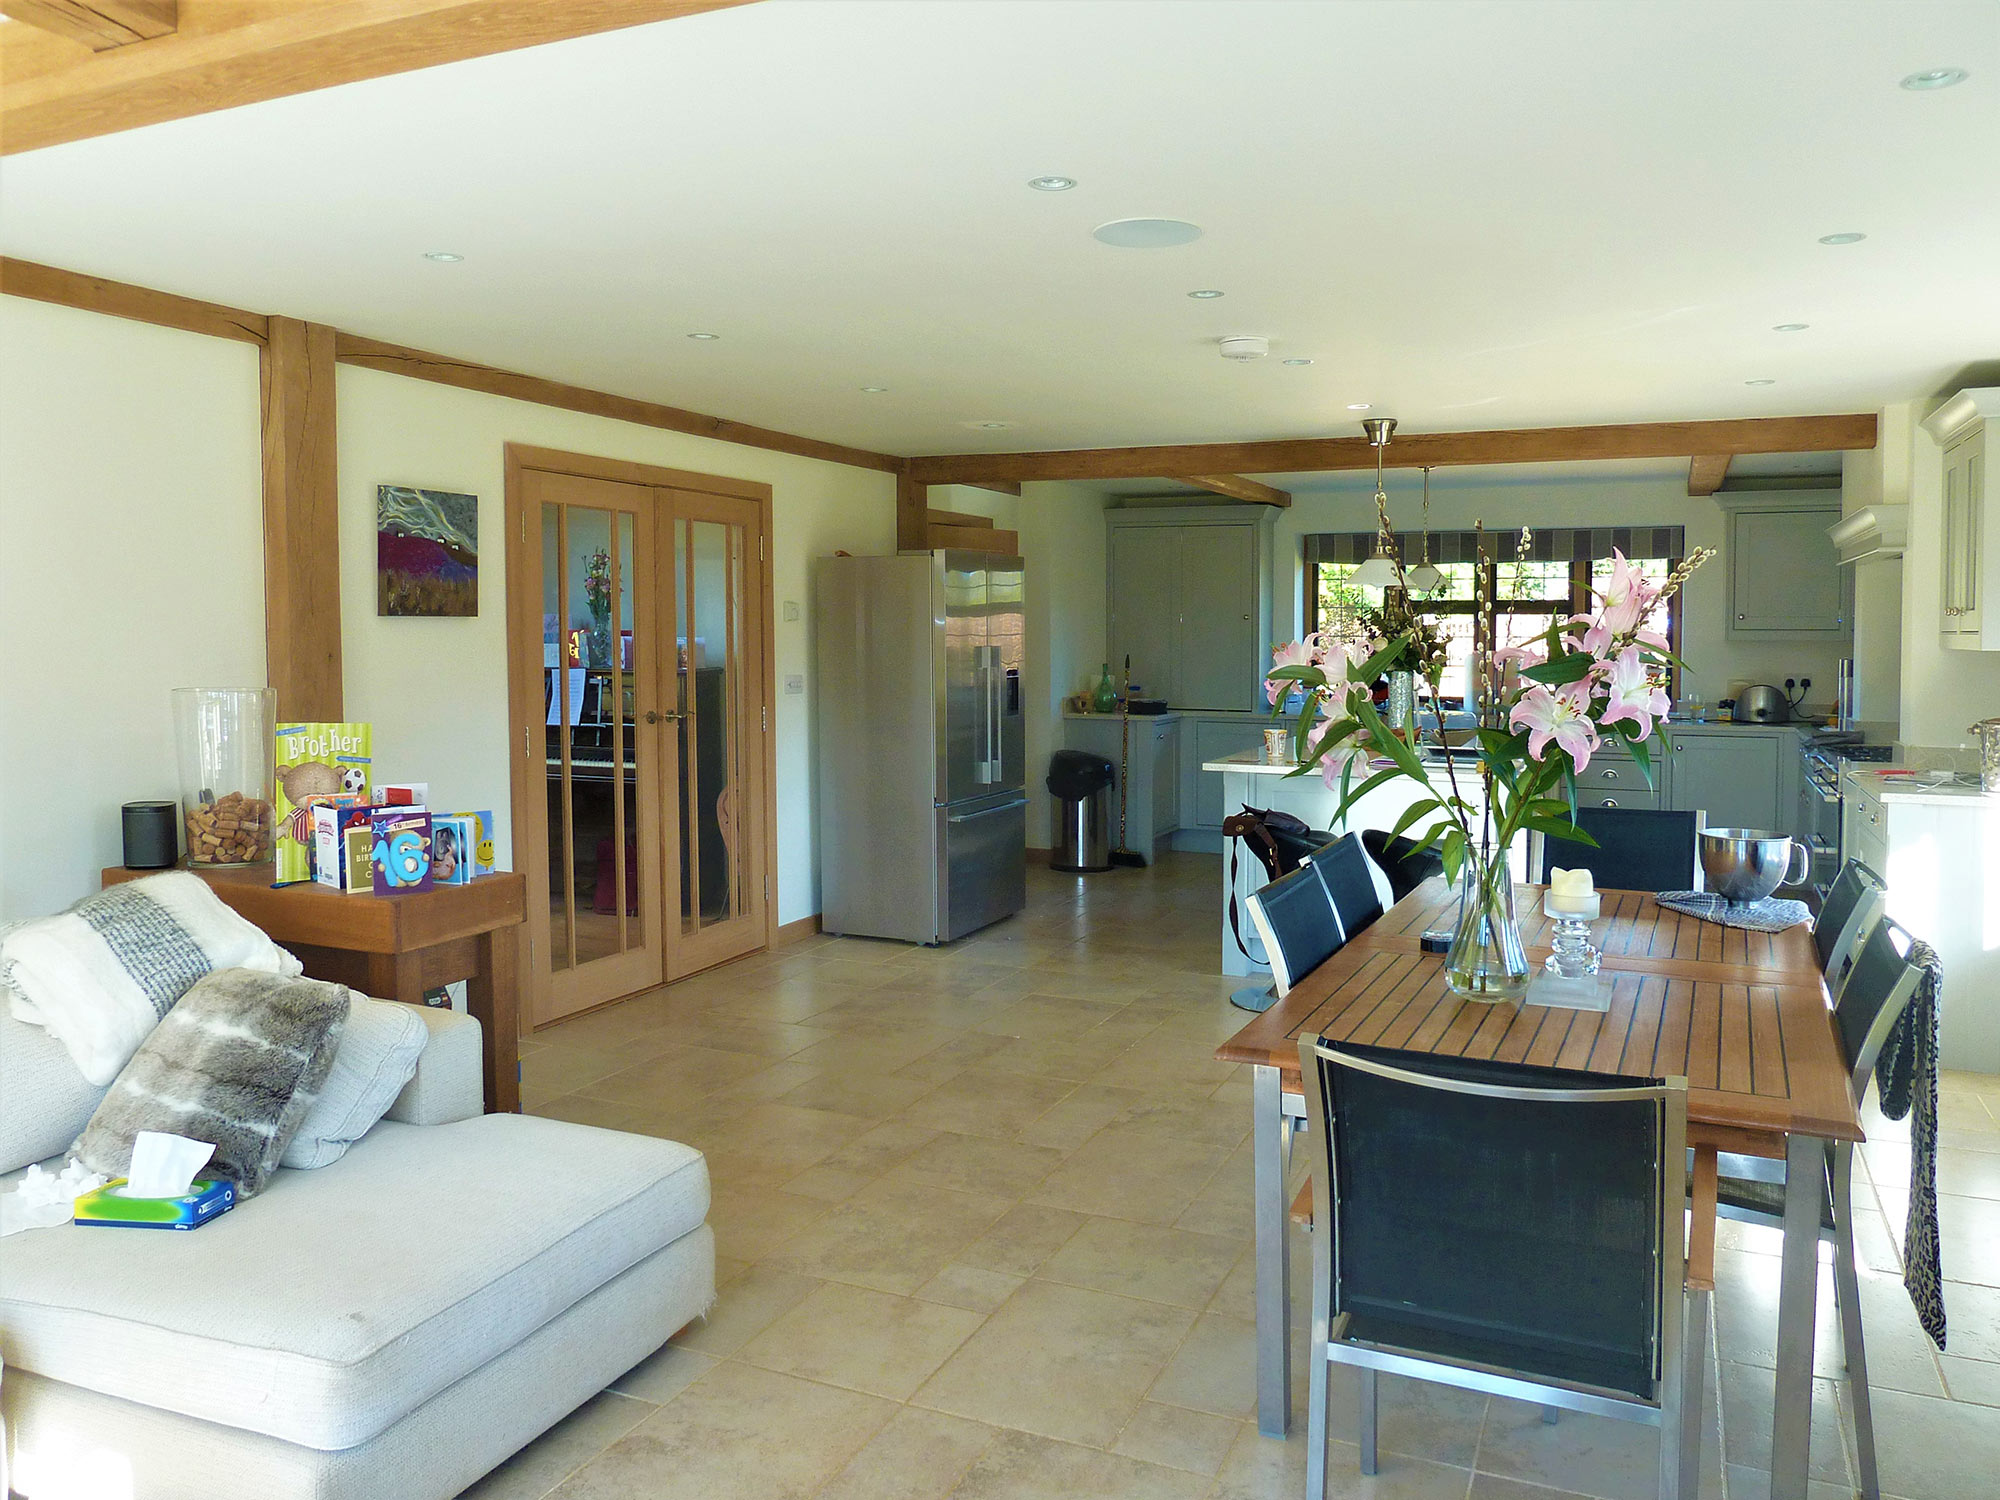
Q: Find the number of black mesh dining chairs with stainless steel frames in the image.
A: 6